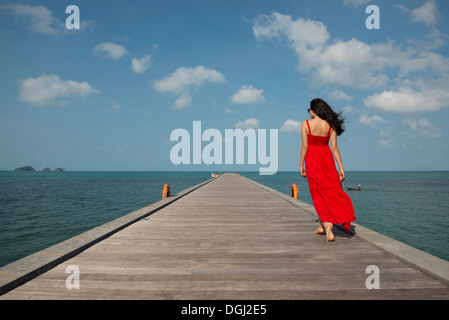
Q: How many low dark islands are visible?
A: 3